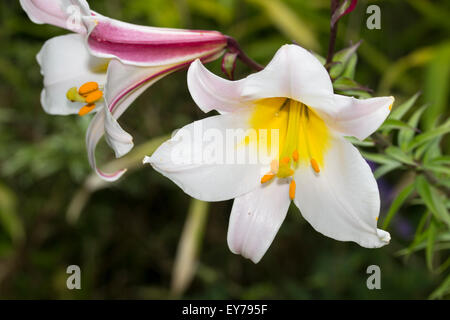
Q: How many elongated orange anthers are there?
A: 9